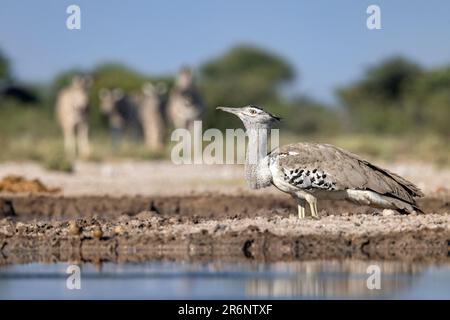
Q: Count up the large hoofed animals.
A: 4